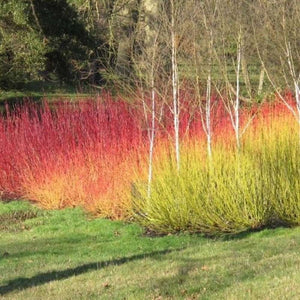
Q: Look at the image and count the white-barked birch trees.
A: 5